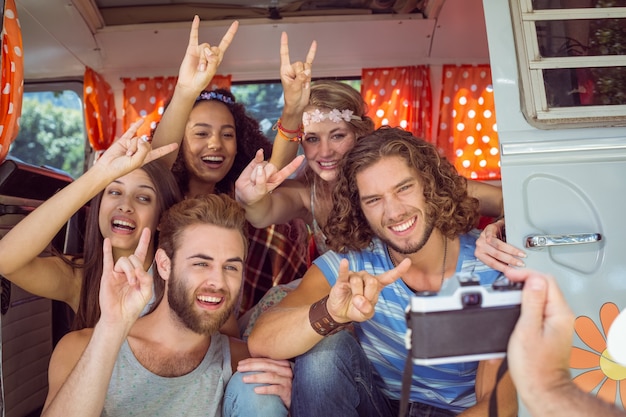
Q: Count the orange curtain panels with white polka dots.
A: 5